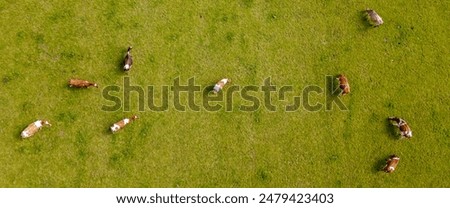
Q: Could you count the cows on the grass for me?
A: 9